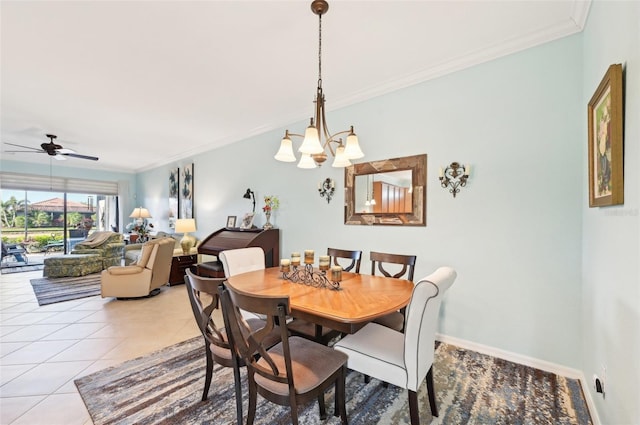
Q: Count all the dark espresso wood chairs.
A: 4